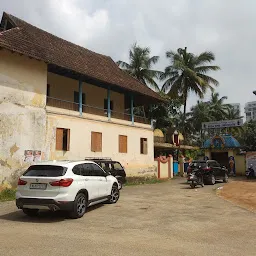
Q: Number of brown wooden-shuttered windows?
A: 4